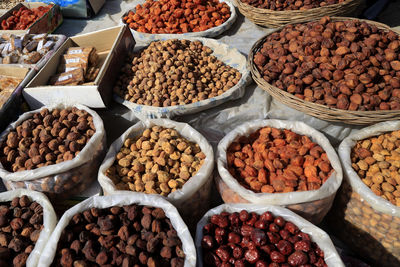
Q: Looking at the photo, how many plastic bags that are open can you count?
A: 7